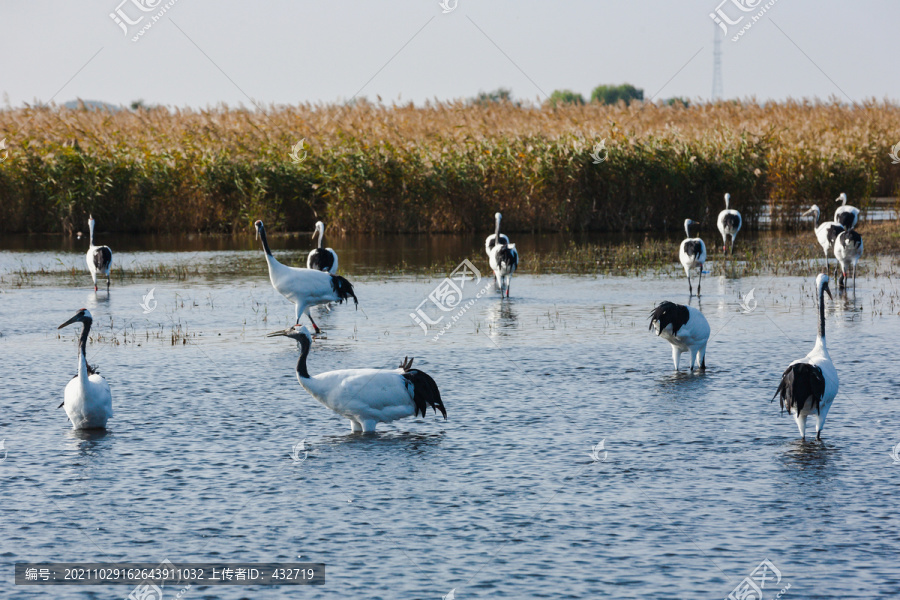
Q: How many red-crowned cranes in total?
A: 14